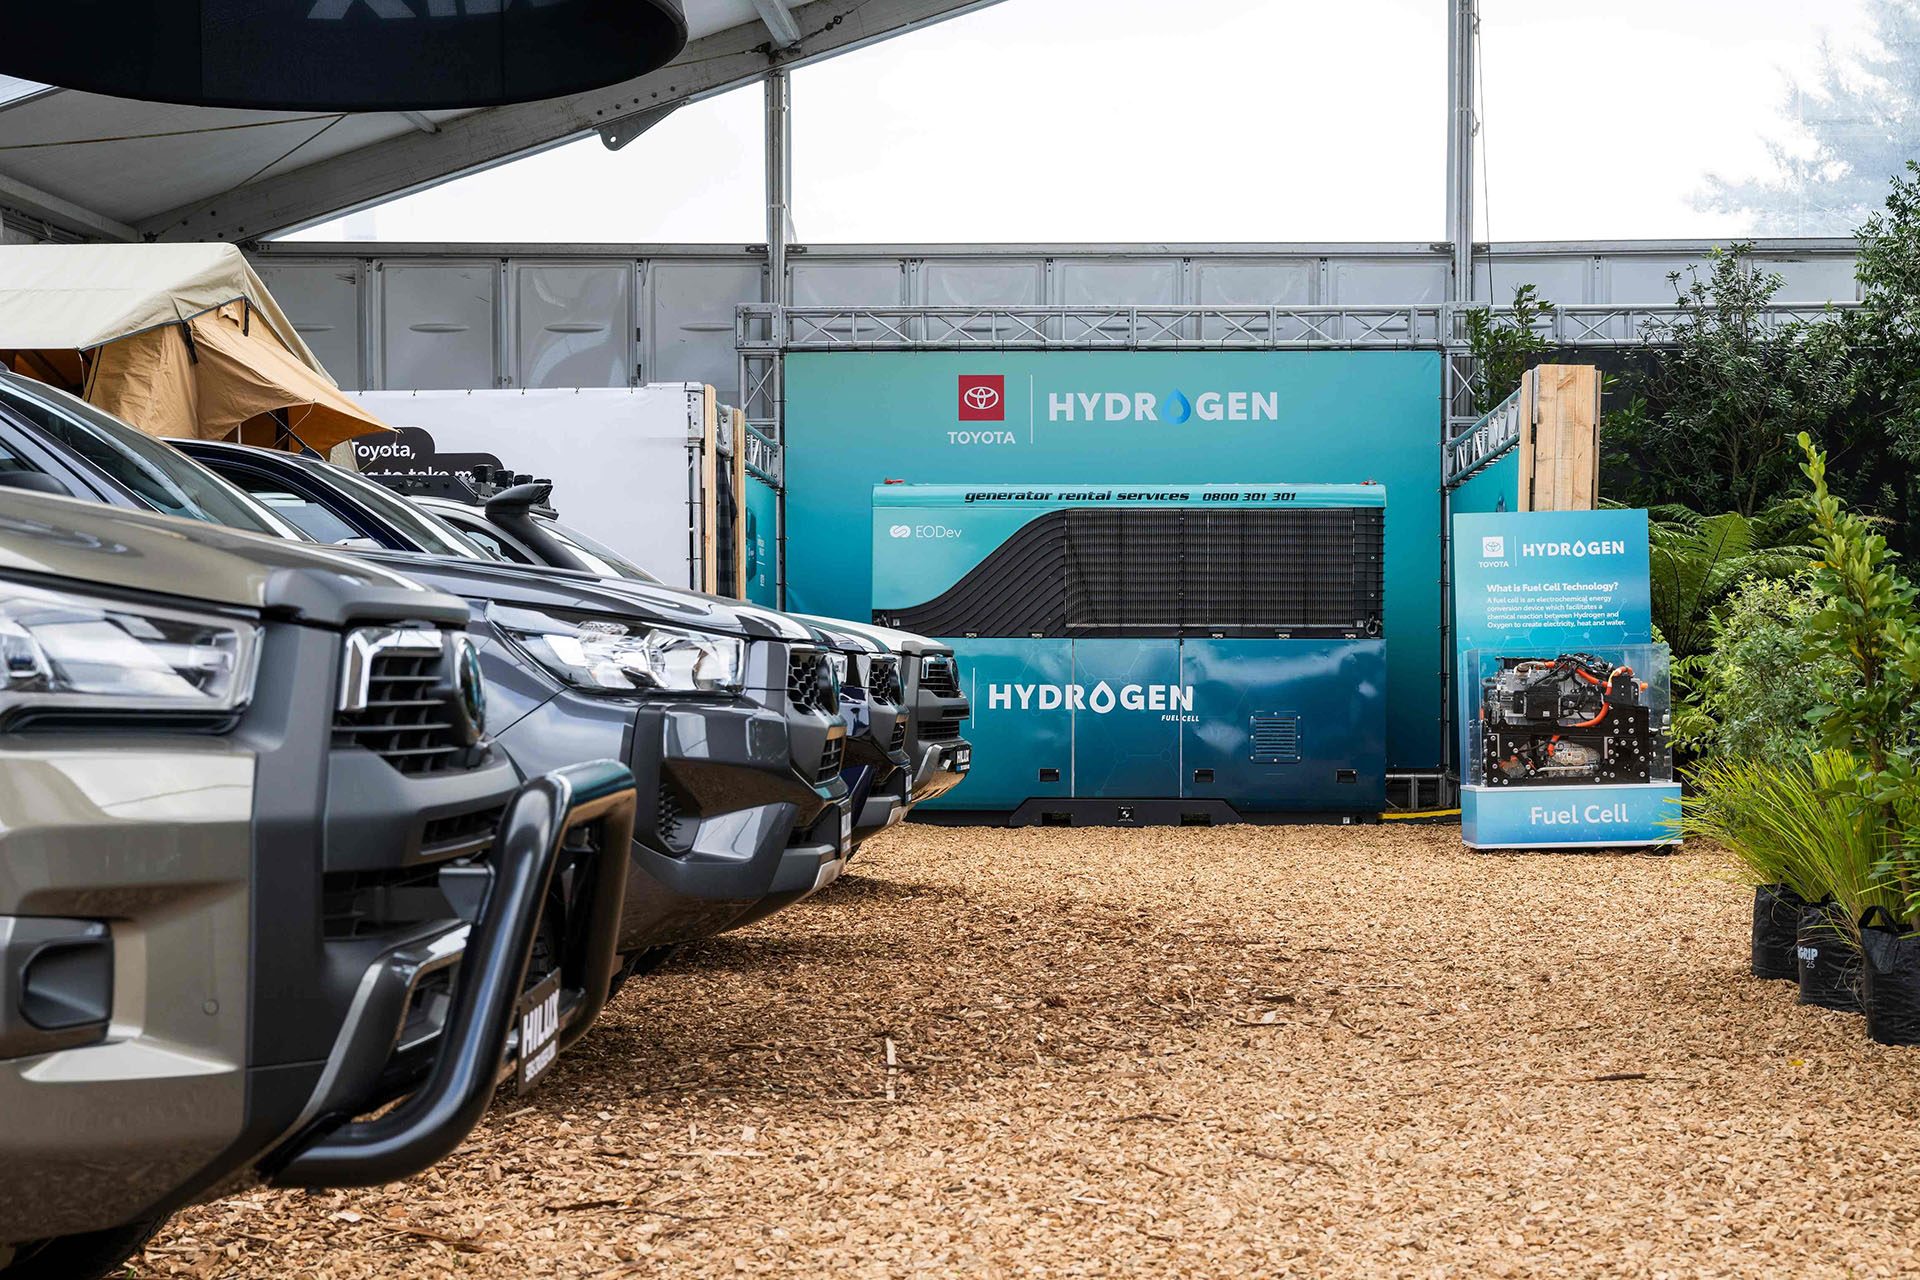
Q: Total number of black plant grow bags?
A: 3